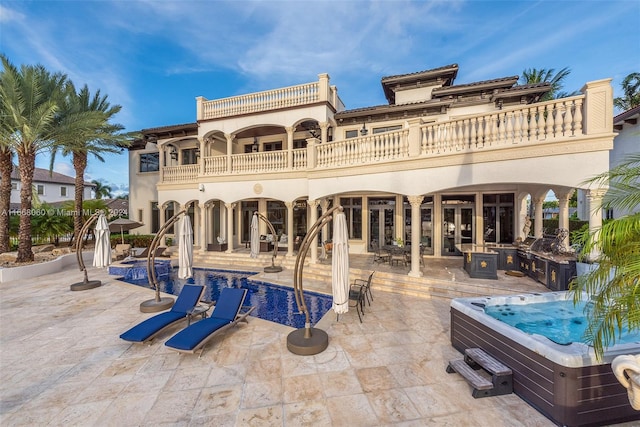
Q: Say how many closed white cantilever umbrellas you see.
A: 4